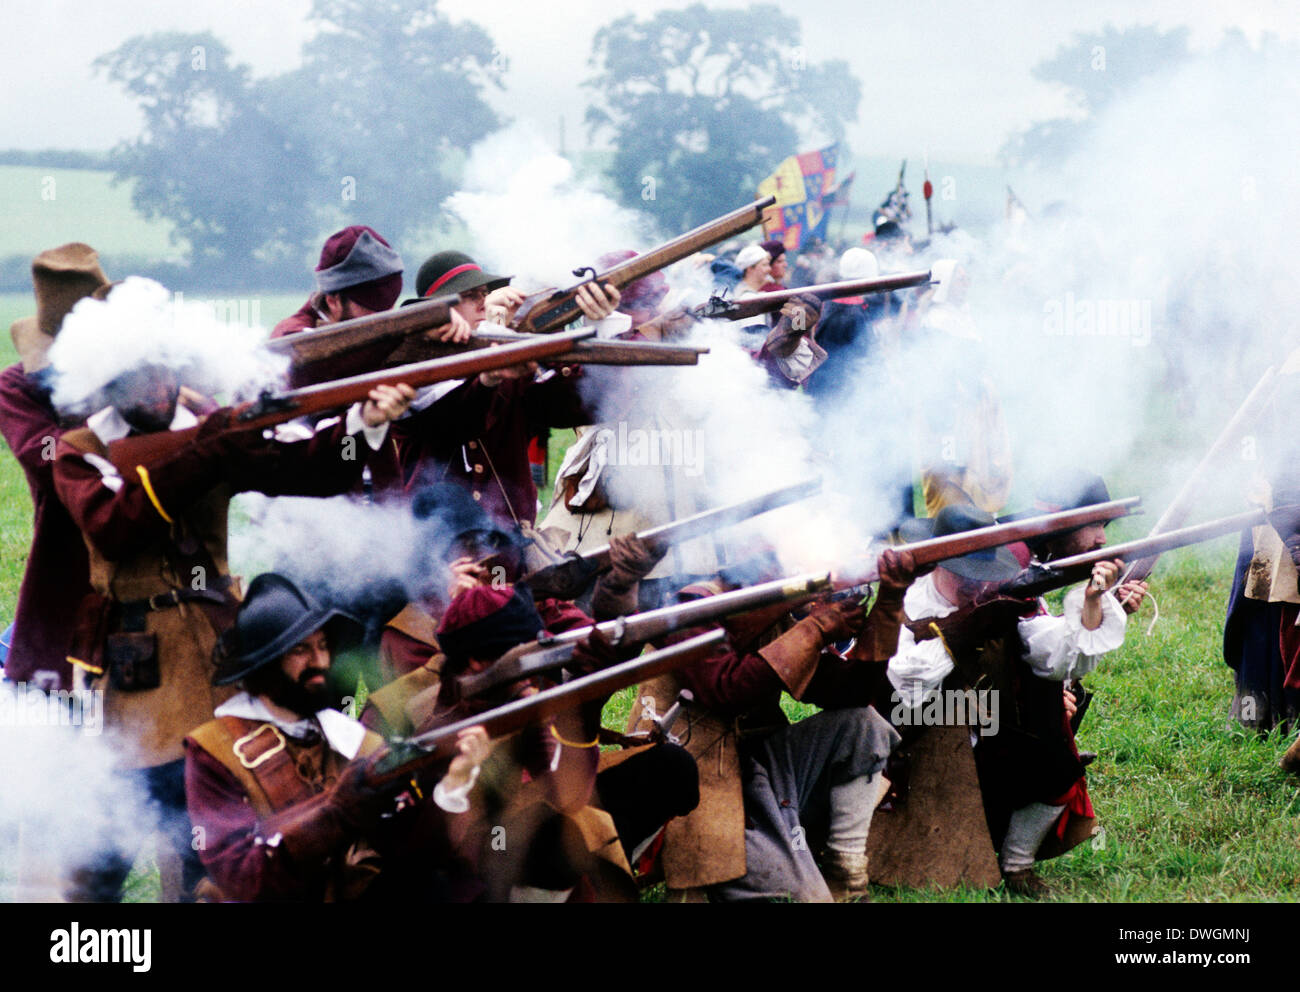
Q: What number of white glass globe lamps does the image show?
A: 0